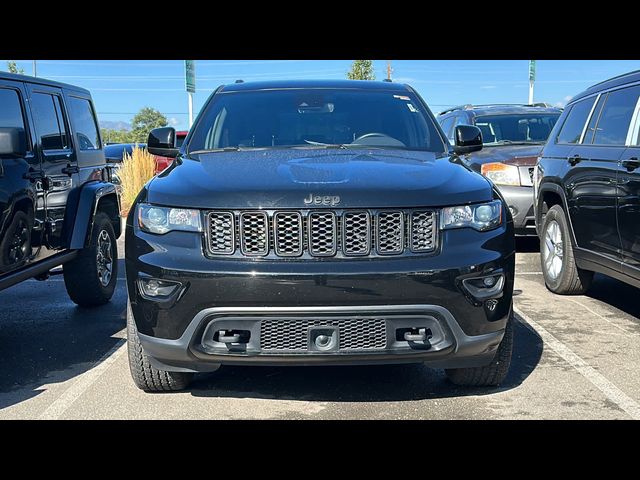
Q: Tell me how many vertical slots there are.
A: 7